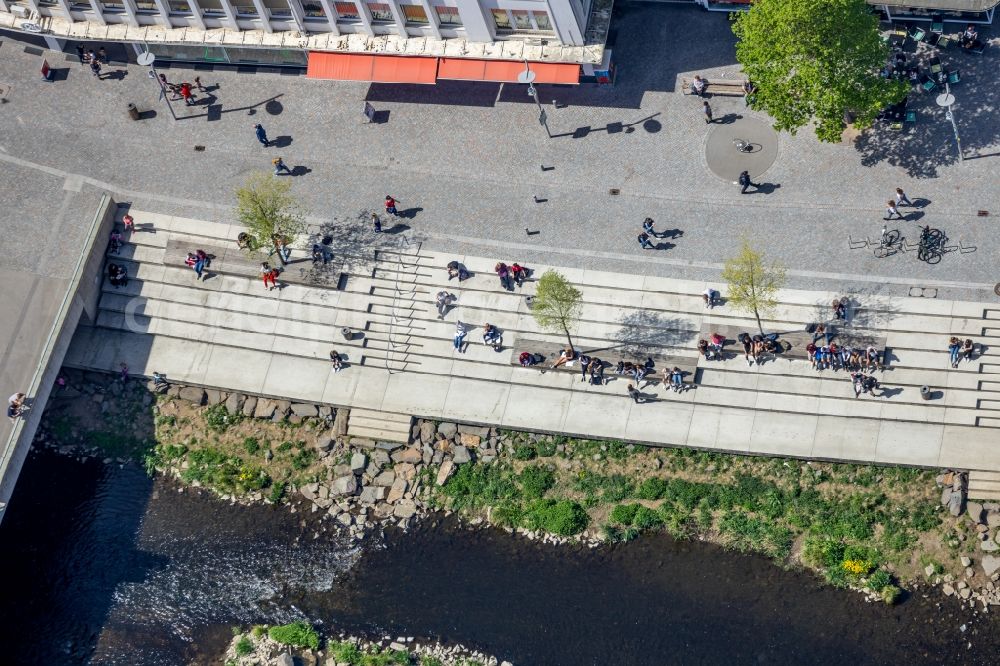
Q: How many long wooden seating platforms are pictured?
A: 3